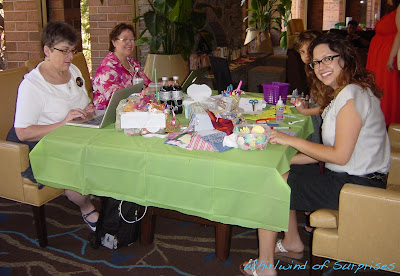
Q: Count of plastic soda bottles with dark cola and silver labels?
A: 2